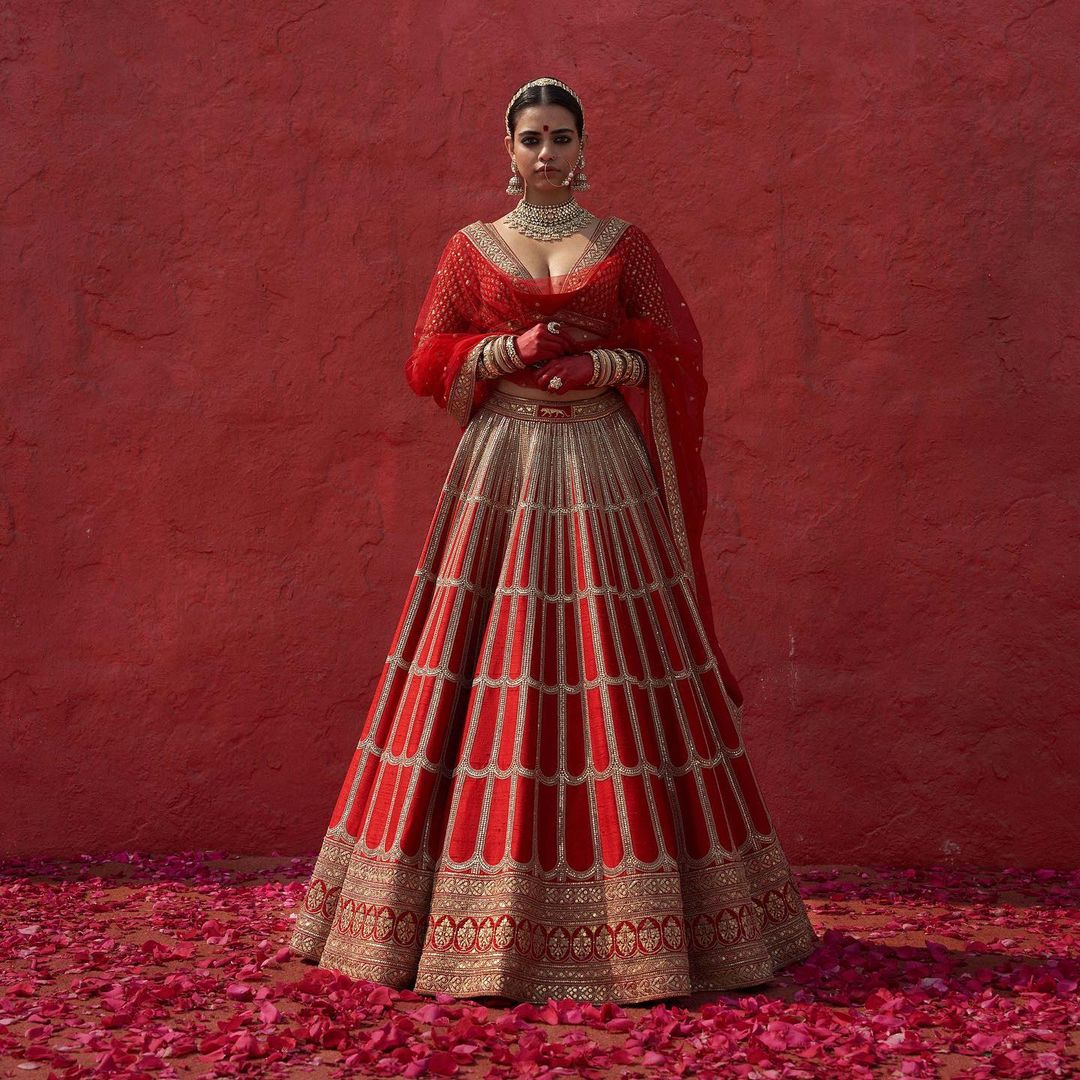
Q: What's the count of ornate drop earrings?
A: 2